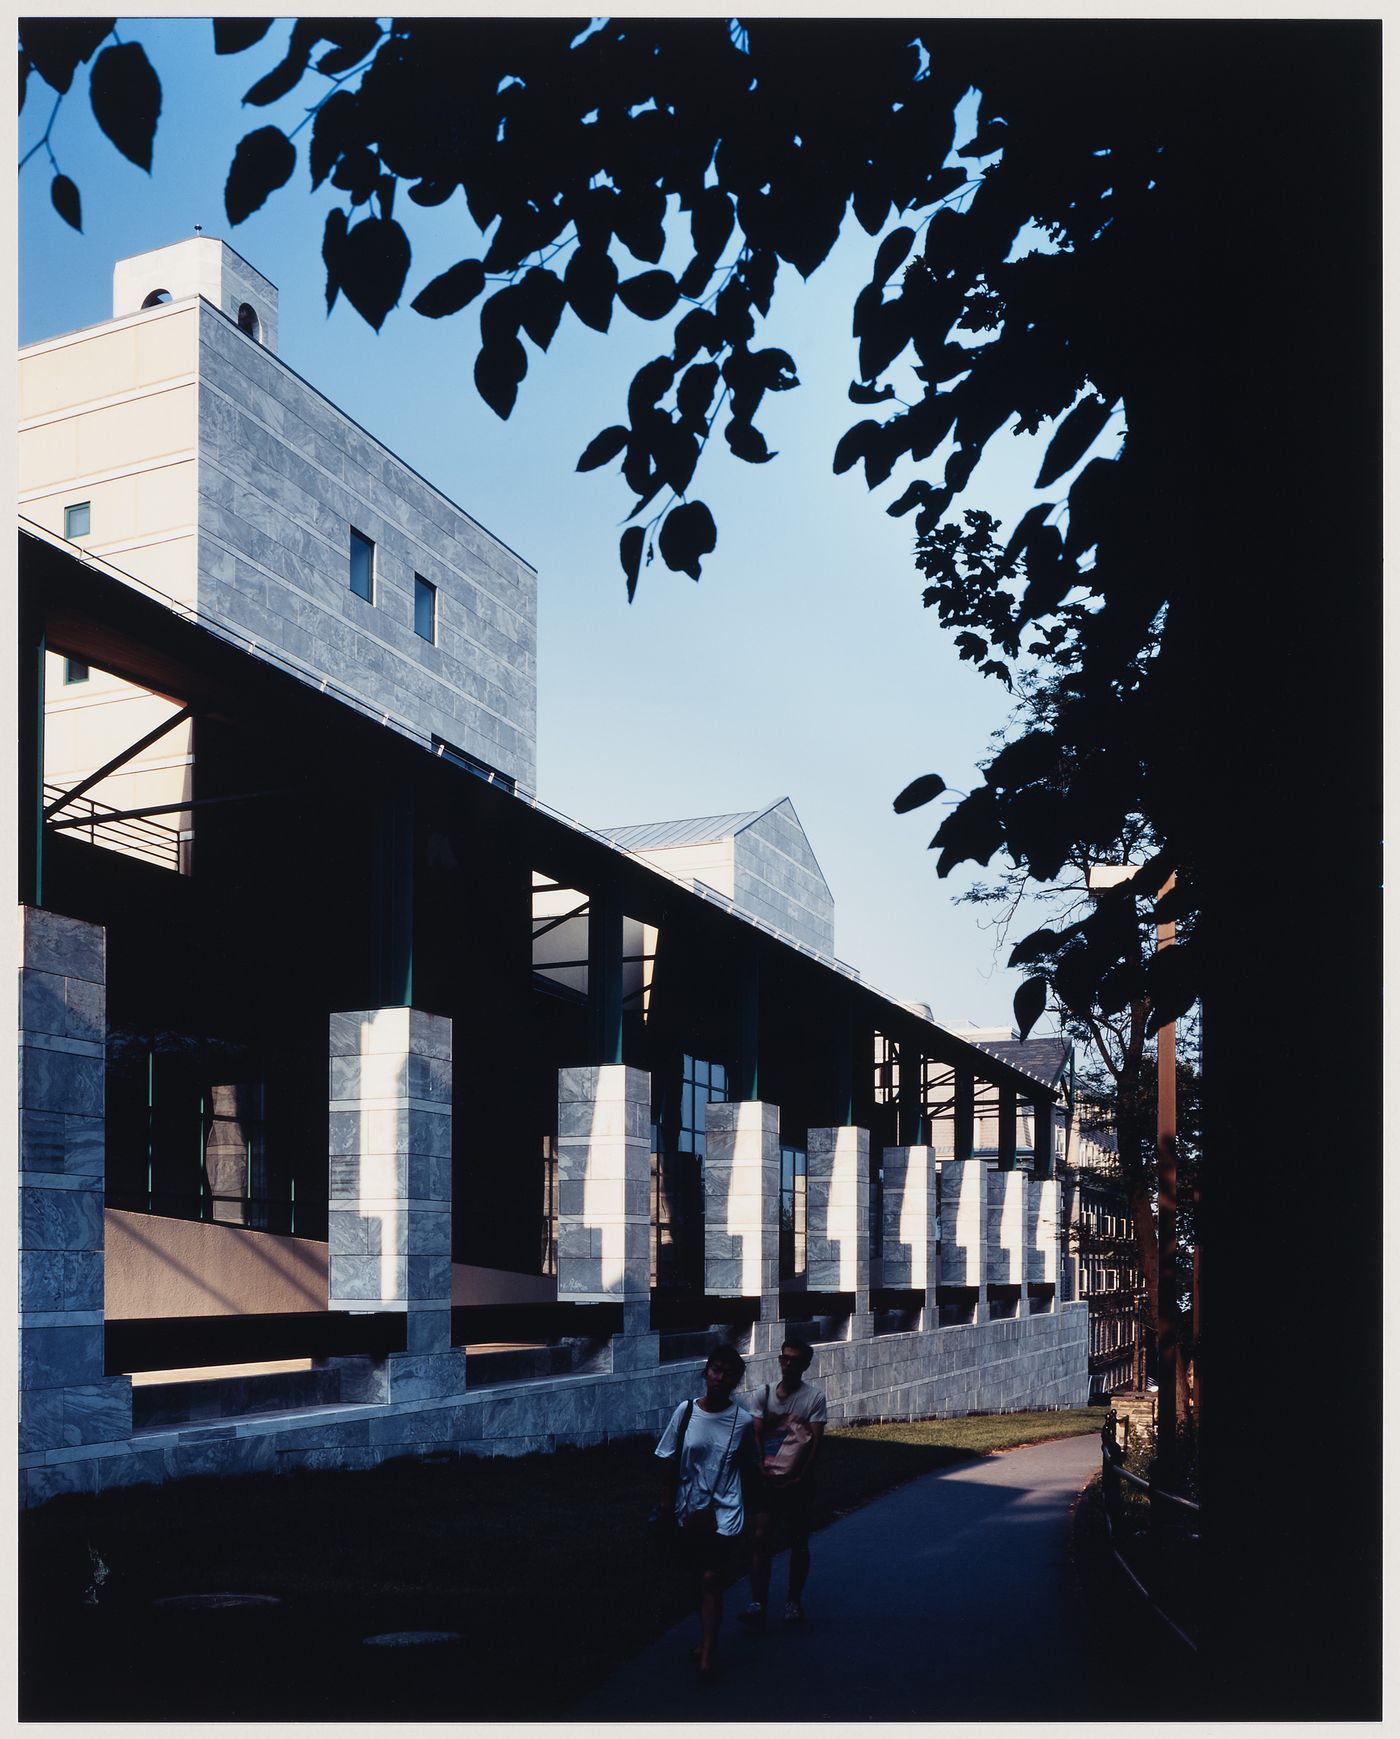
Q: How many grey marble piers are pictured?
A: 9